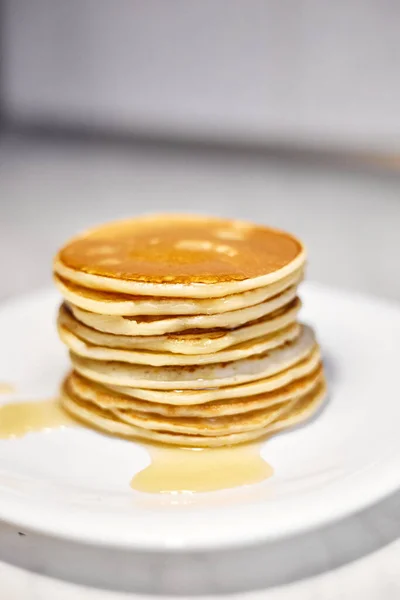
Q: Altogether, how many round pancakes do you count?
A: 10